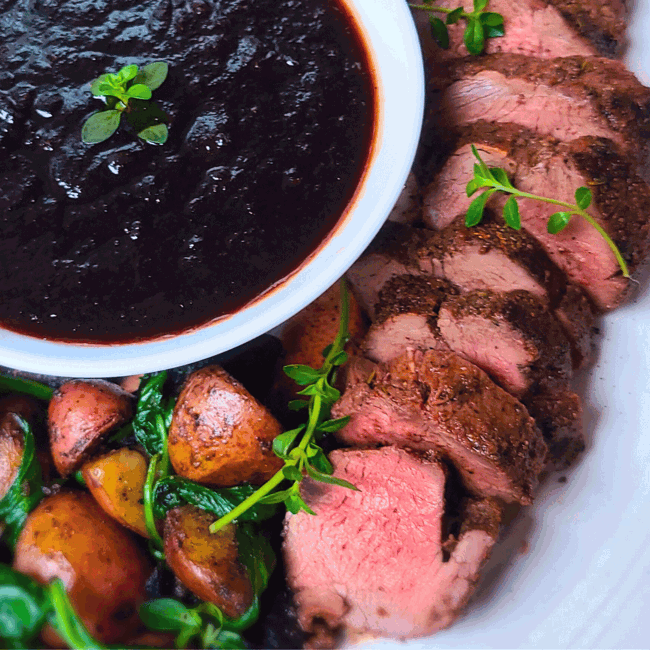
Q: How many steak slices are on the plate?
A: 7